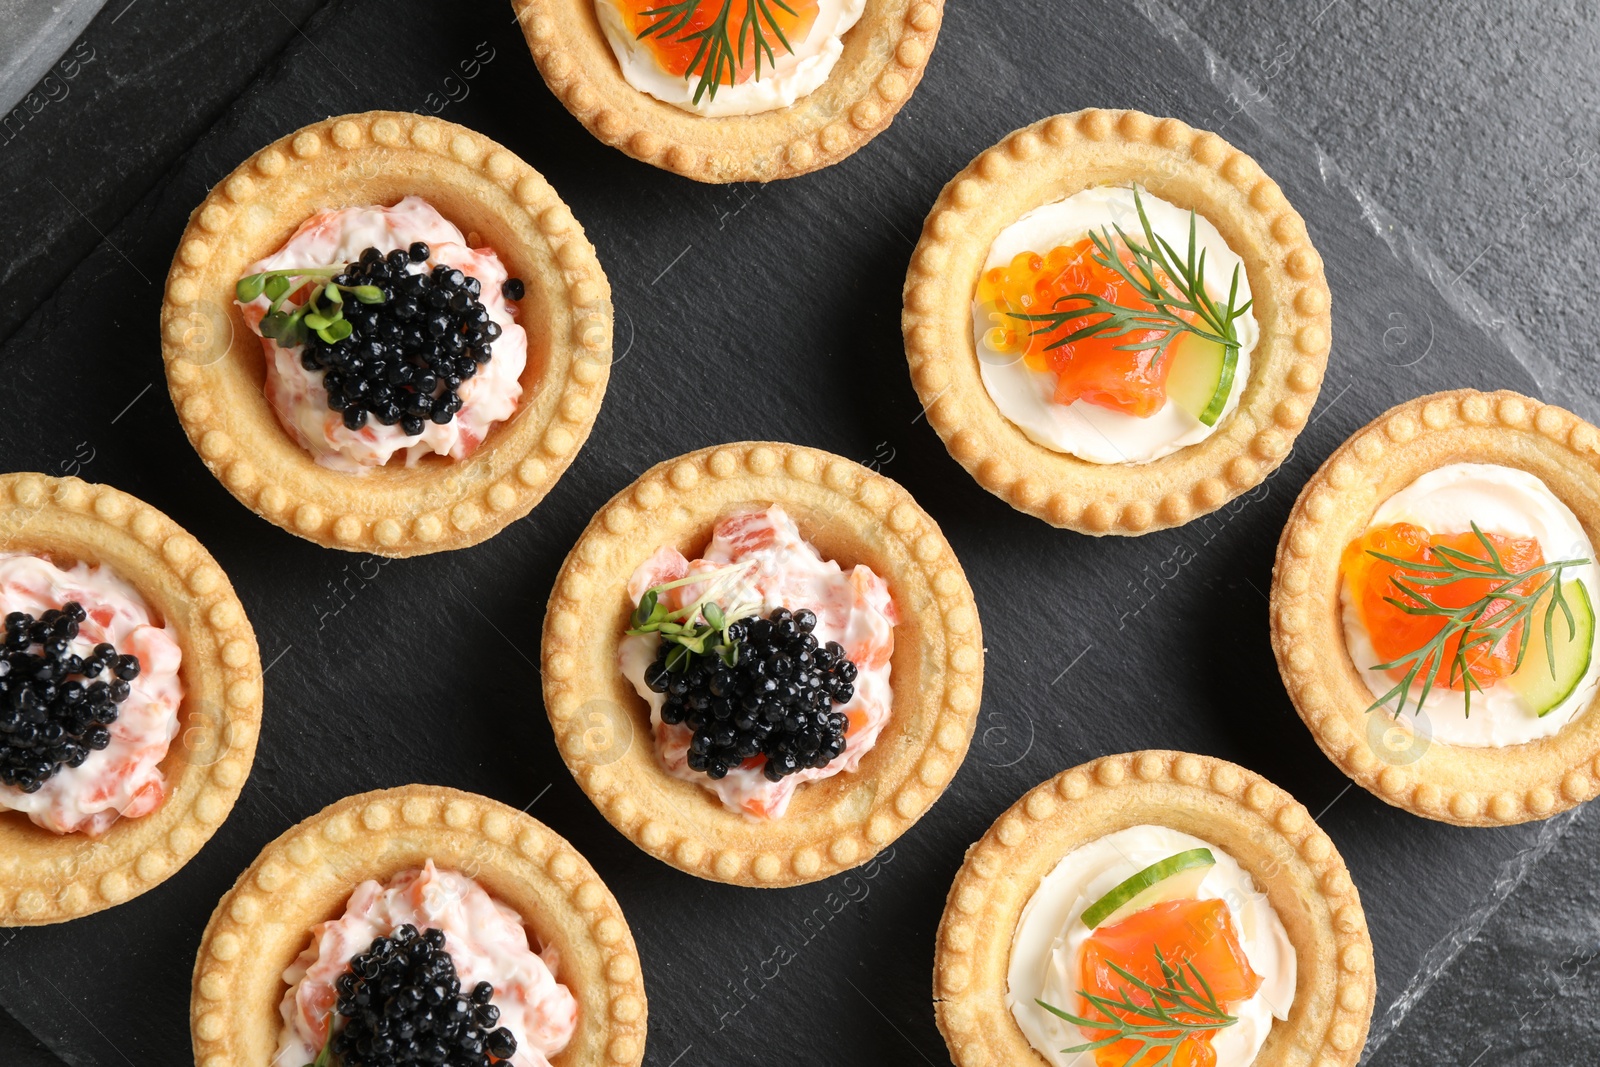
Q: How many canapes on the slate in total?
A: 8